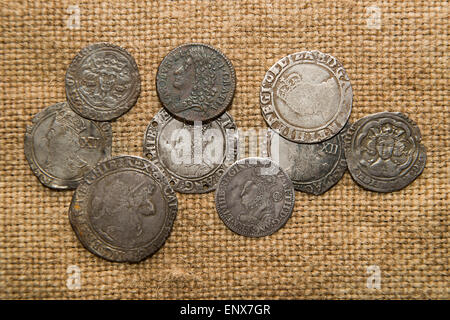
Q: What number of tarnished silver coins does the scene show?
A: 9